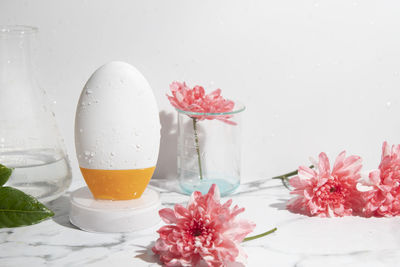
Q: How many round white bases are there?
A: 1